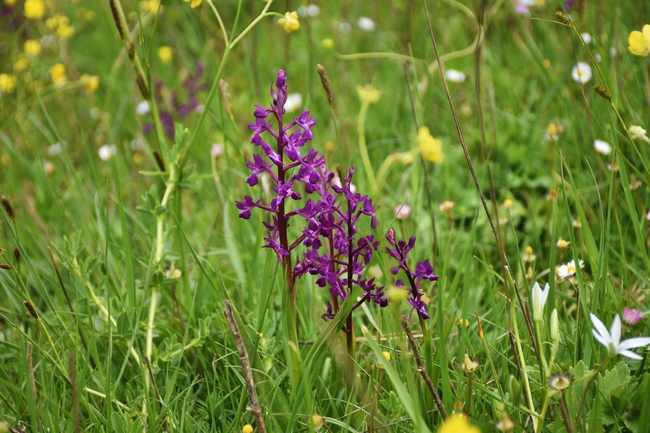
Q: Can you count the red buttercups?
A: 0